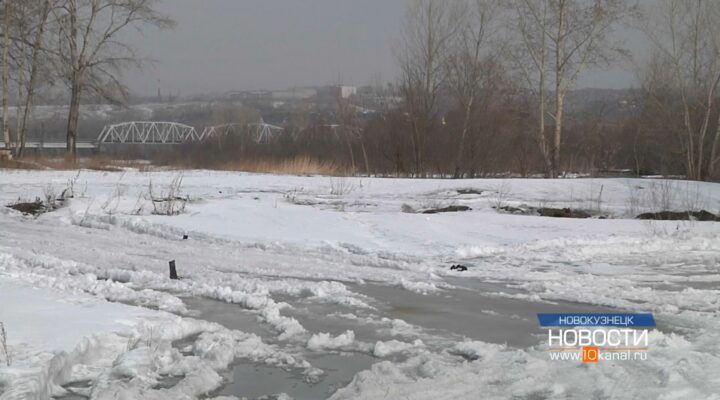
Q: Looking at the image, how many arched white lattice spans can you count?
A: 2